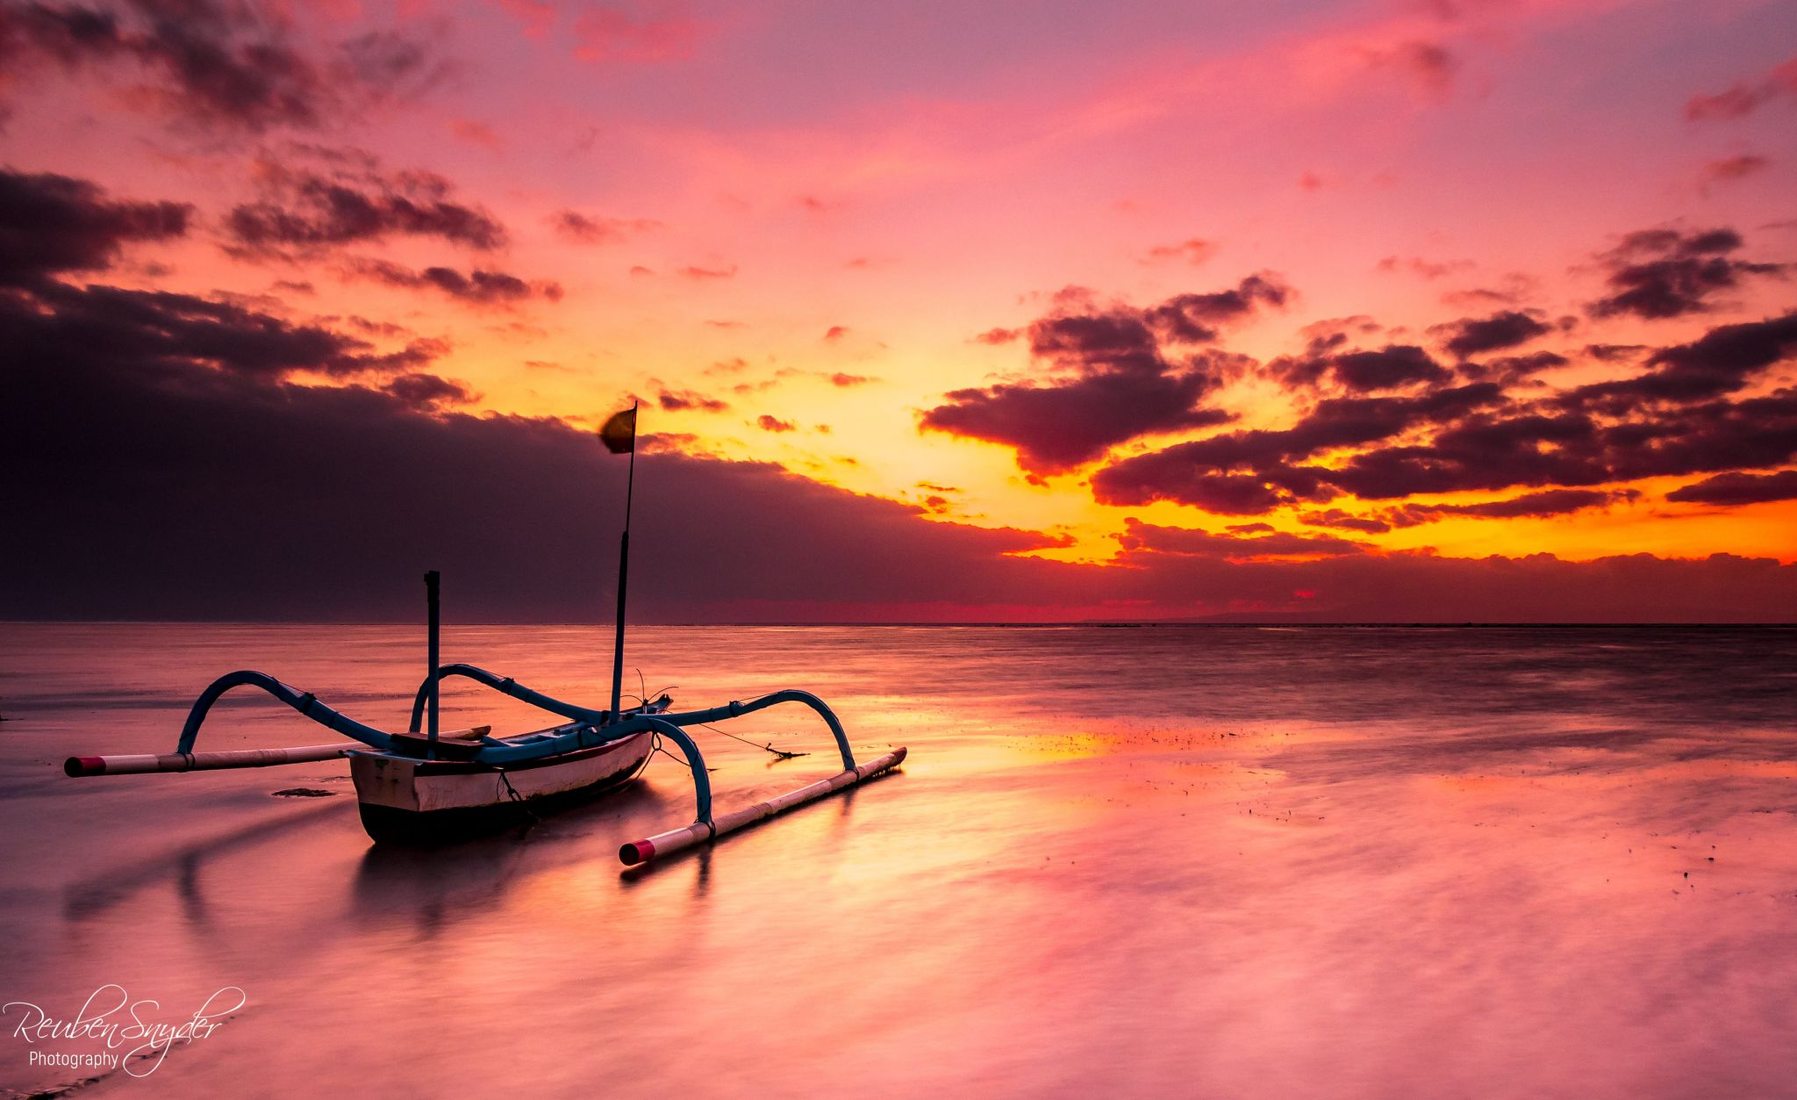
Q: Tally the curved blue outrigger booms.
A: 4